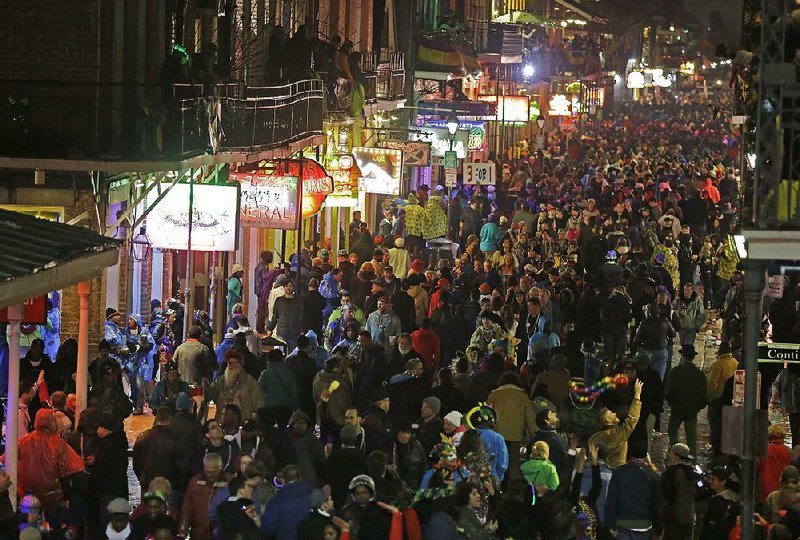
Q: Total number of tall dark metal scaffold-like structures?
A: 1